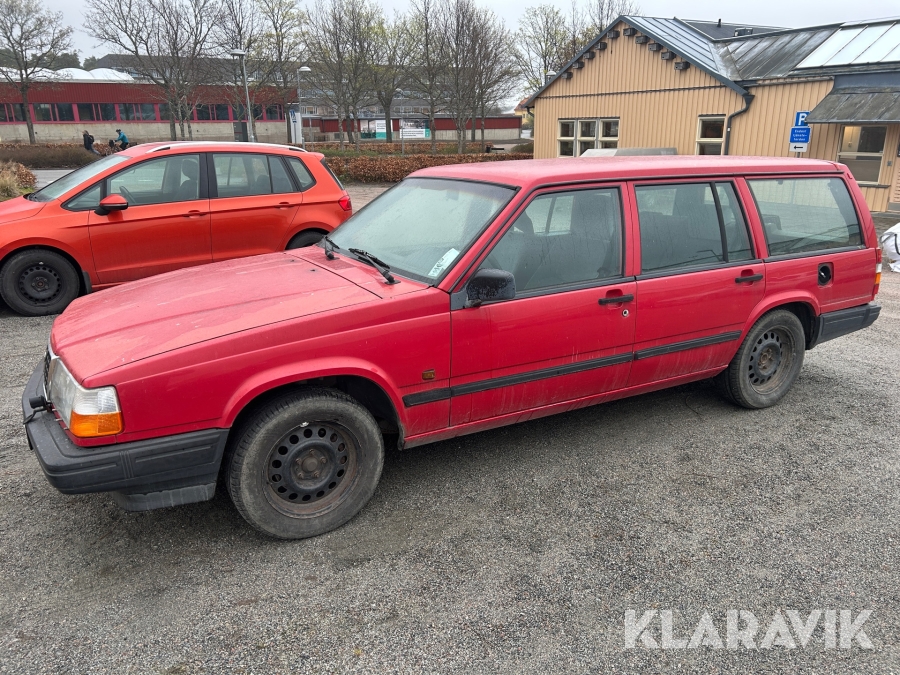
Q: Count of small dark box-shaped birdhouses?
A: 10